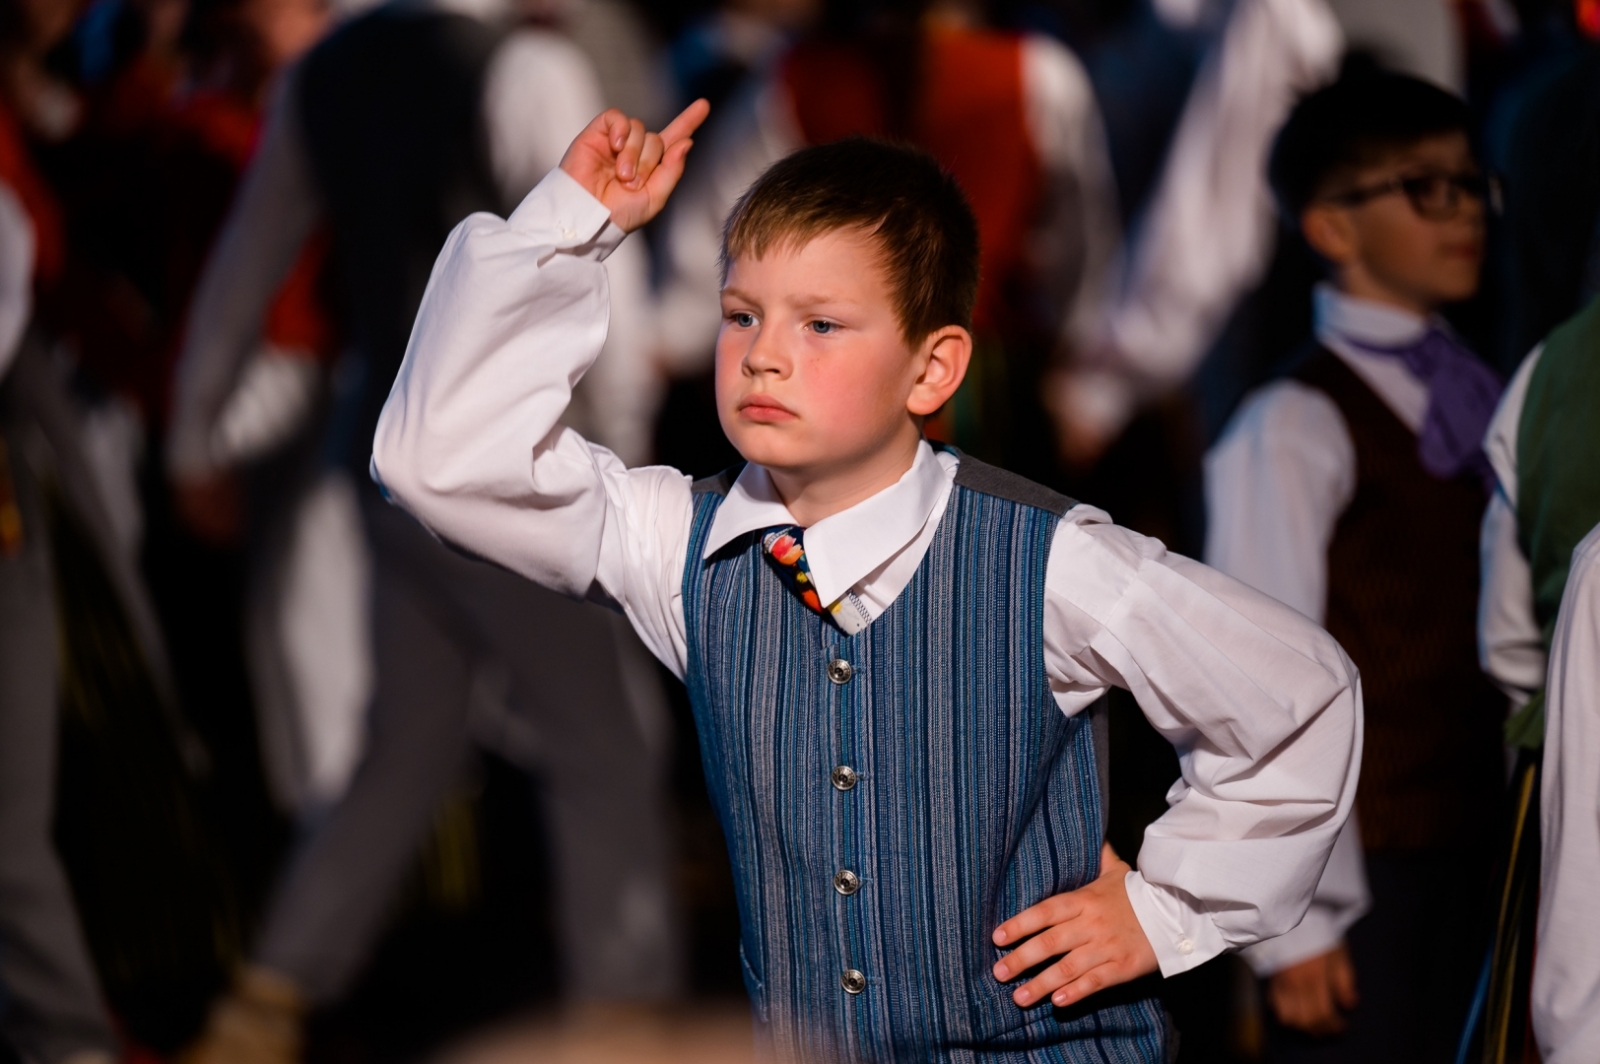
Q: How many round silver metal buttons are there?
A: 4